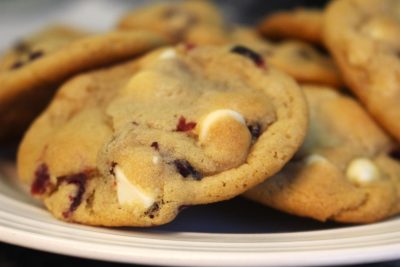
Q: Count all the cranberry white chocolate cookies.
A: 7